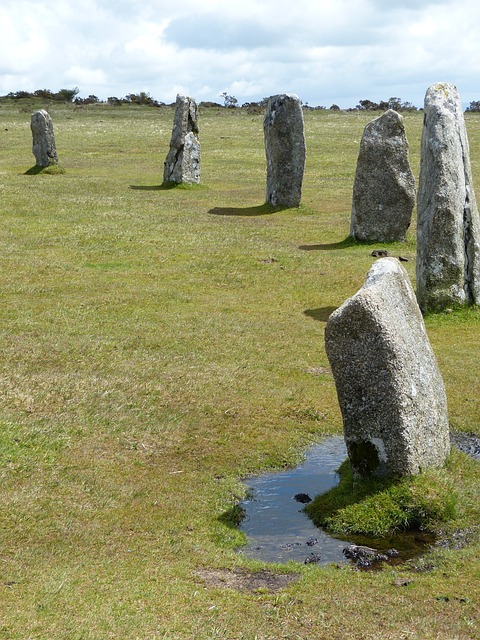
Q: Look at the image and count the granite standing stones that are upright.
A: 6